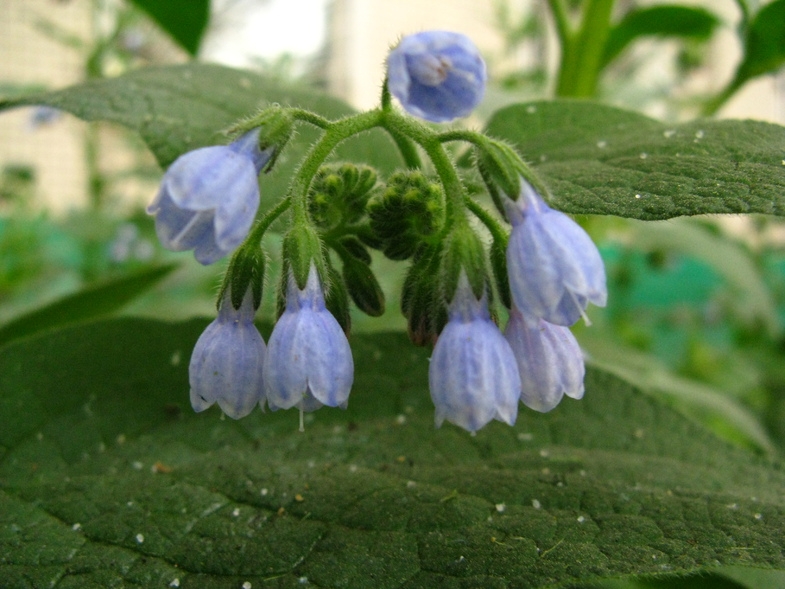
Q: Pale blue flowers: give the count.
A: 7